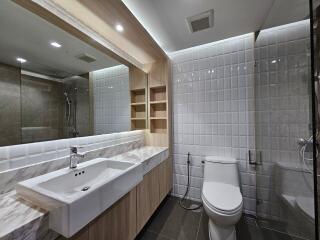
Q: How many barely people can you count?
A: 0